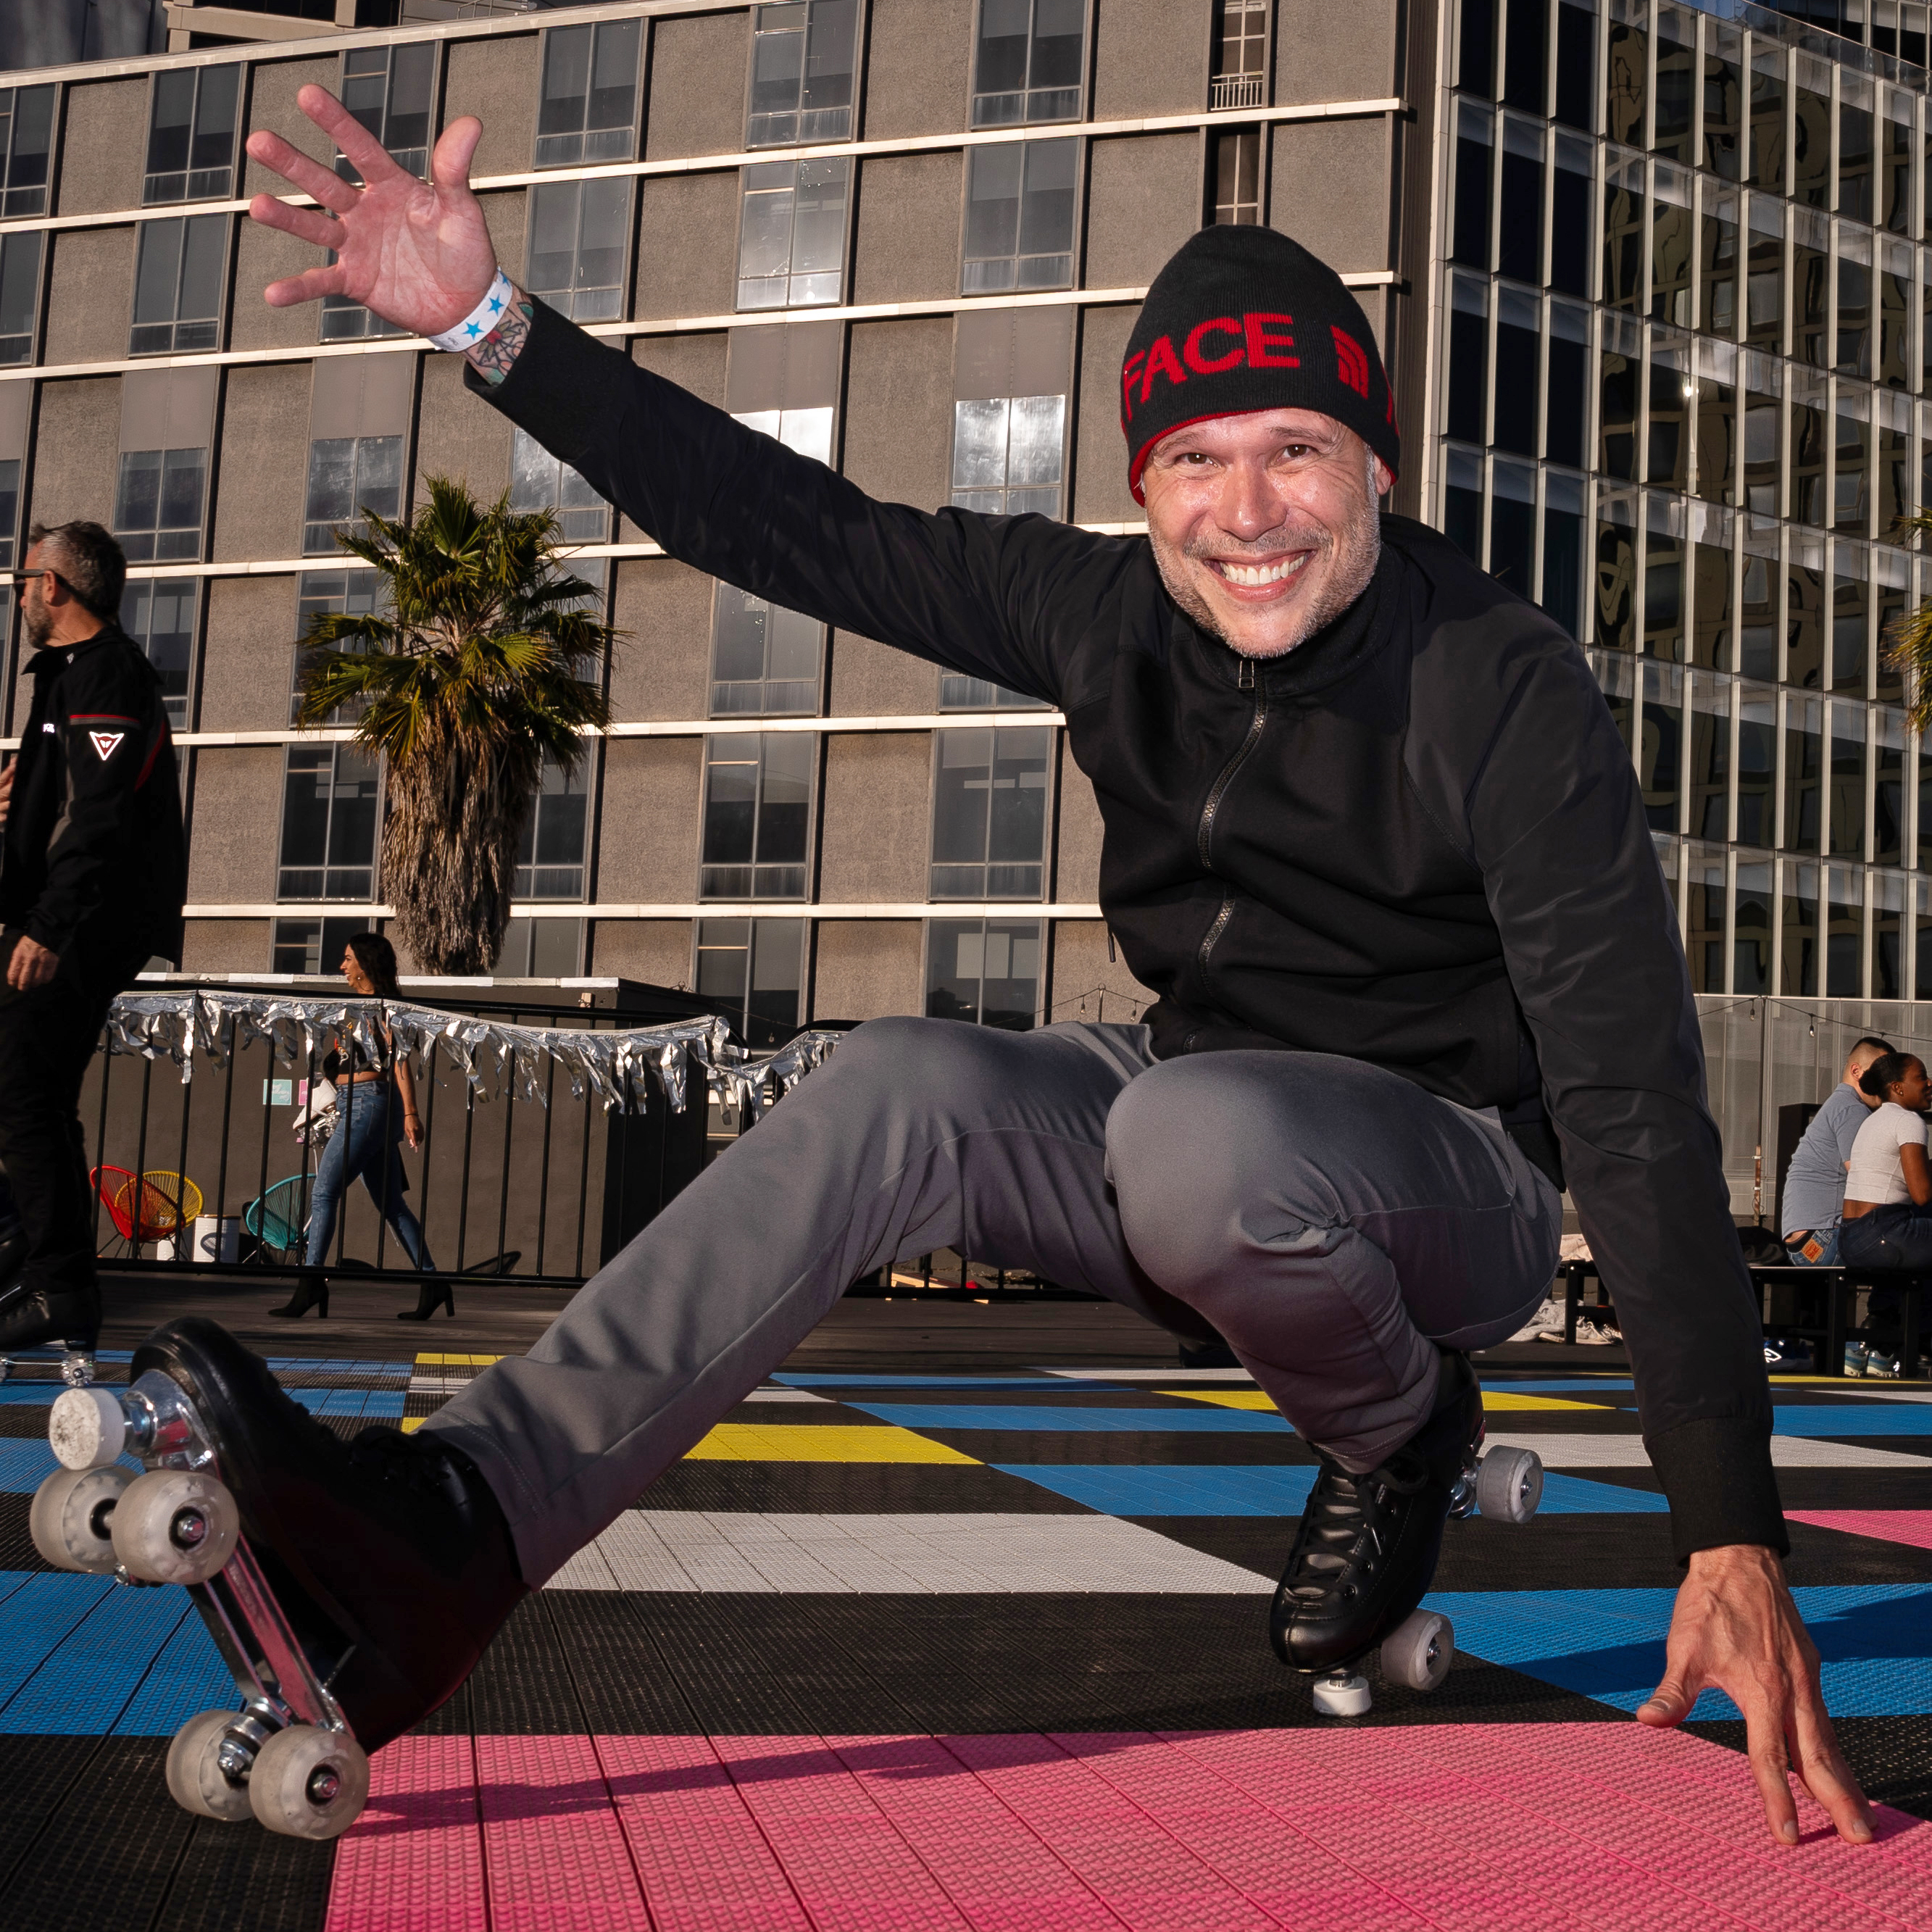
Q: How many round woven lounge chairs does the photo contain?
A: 3